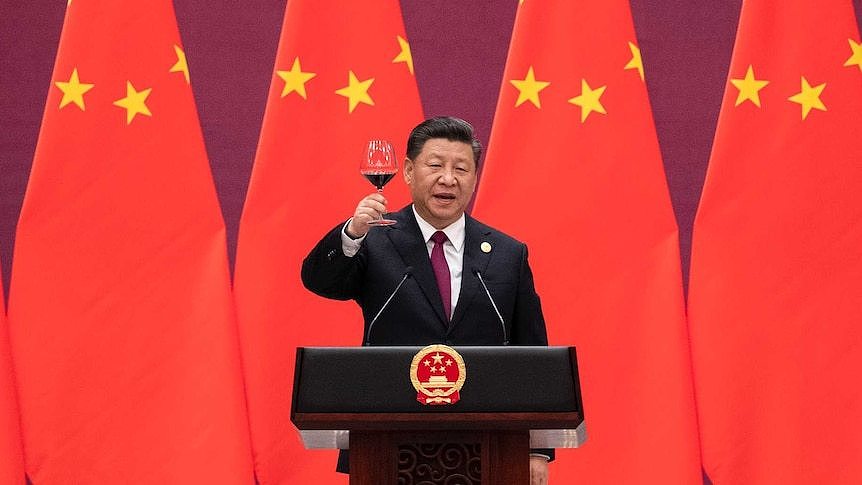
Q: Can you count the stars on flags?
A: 12